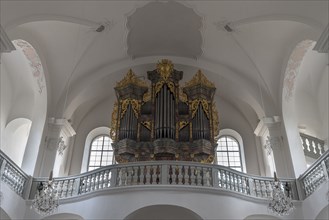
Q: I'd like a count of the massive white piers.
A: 2